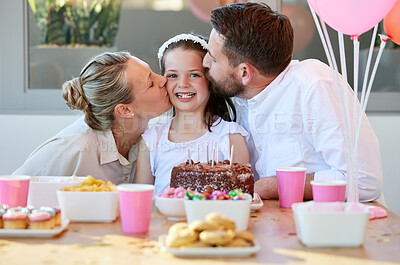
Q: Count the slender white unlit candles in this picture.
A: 6